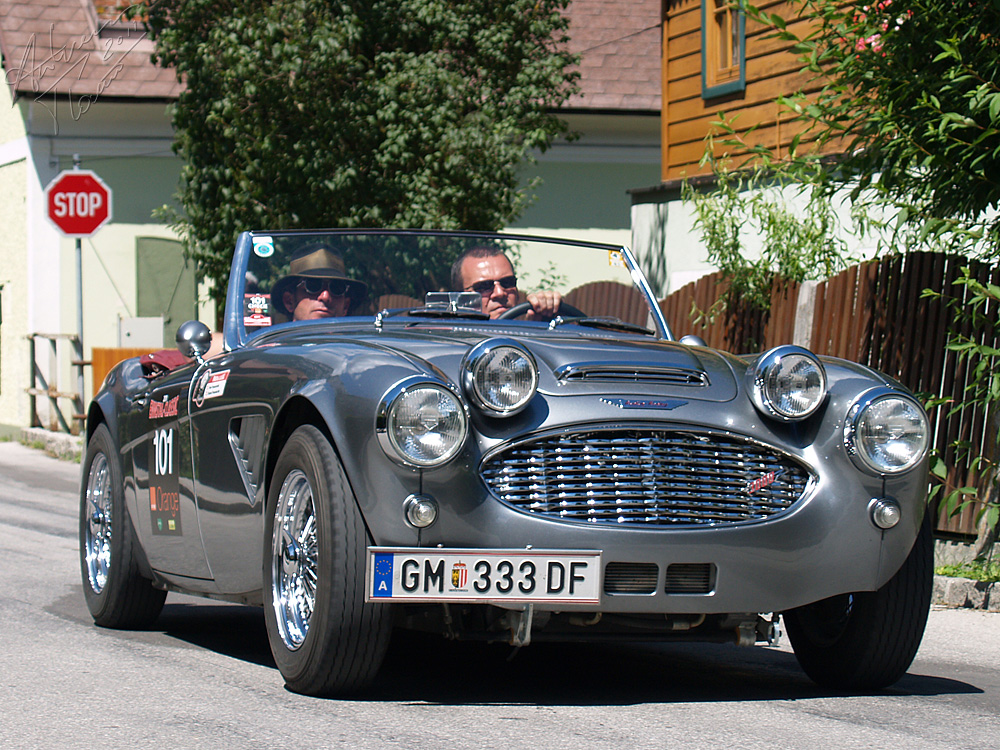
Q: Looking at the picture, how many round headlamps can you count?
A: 4